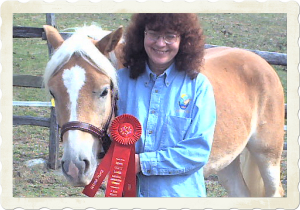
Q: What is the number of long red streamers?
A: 3